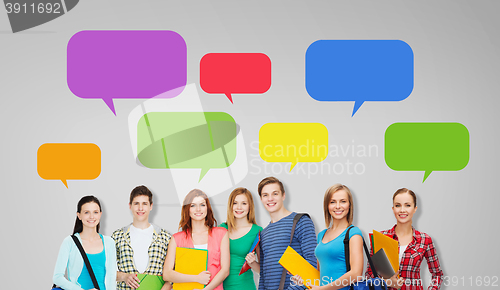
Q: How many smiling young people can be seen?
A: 7